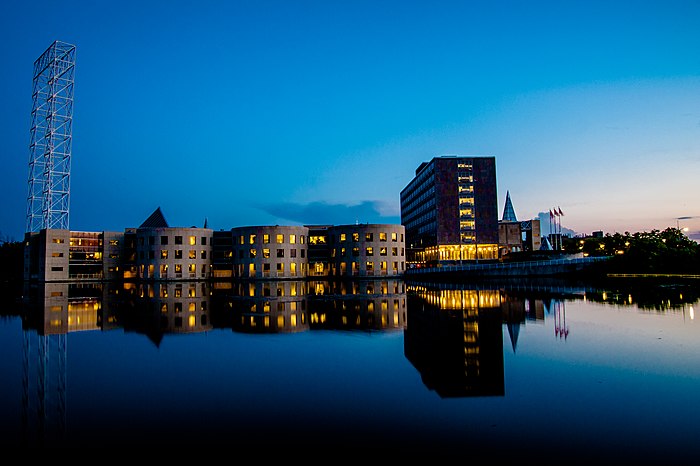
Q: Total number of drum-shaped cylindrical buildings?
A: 3